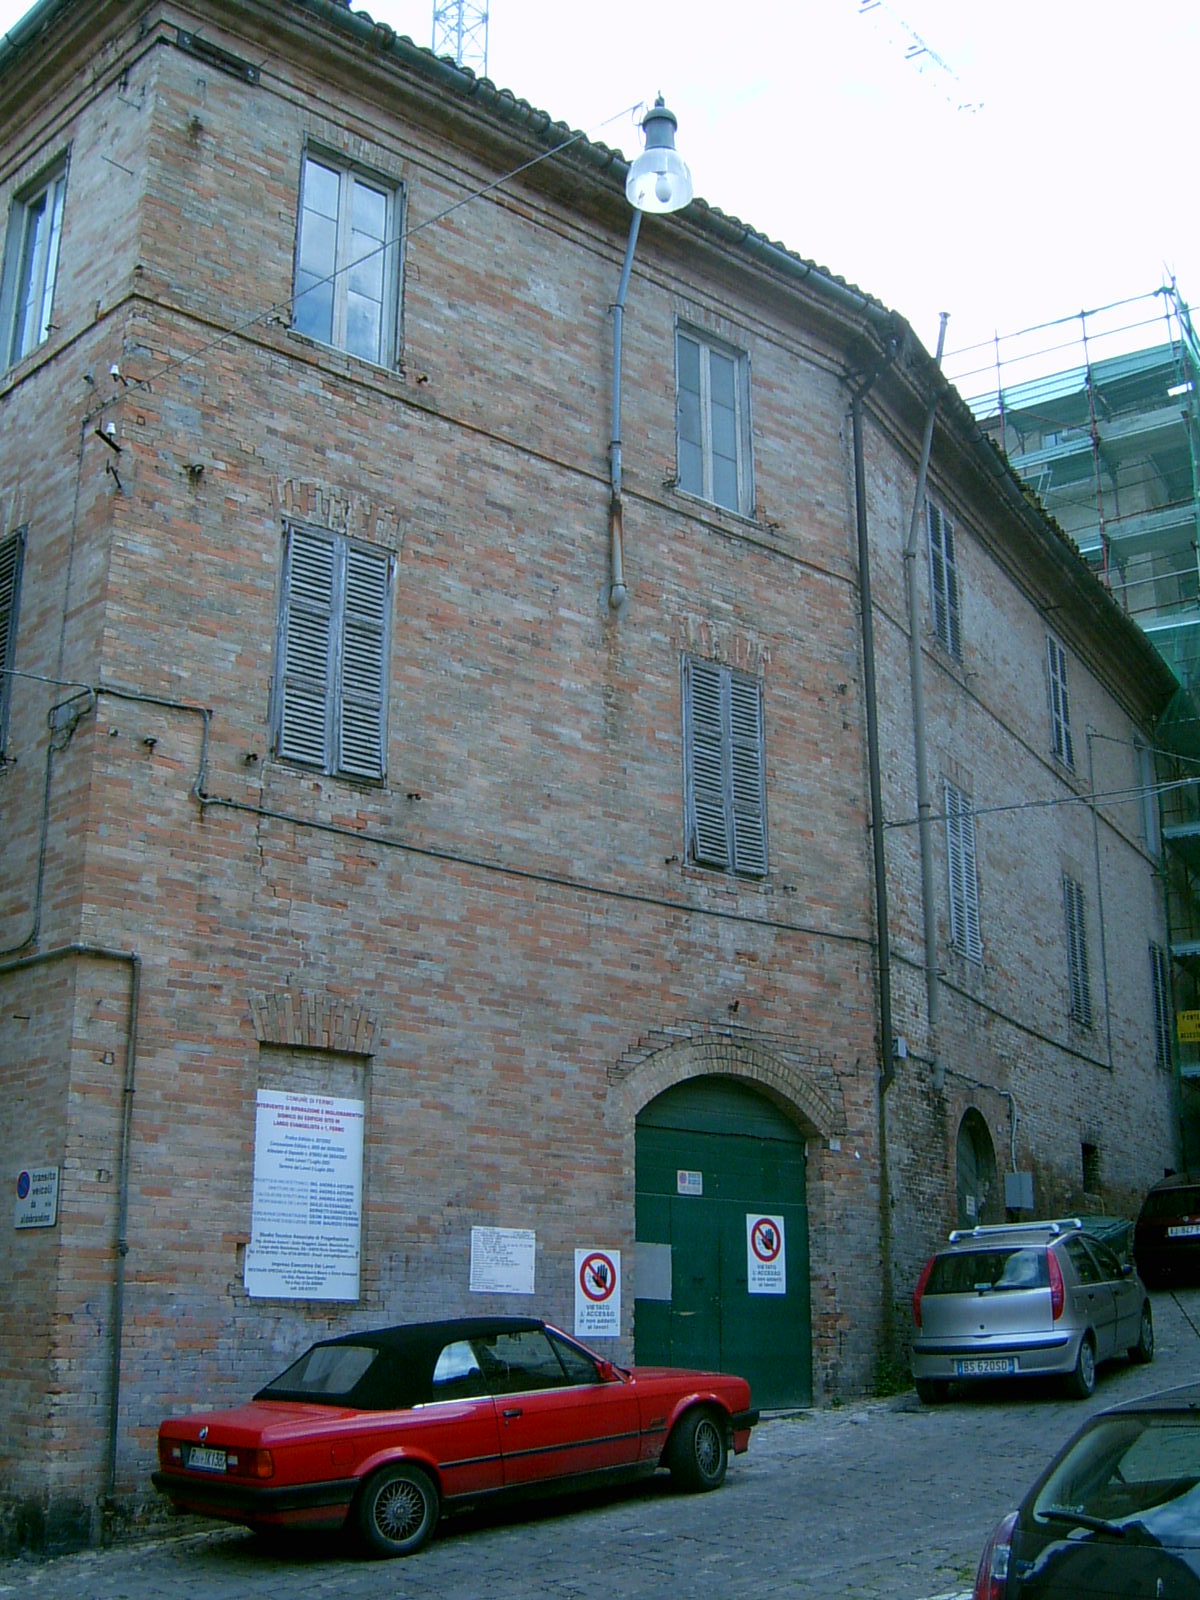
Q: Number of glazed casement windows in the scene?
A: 3